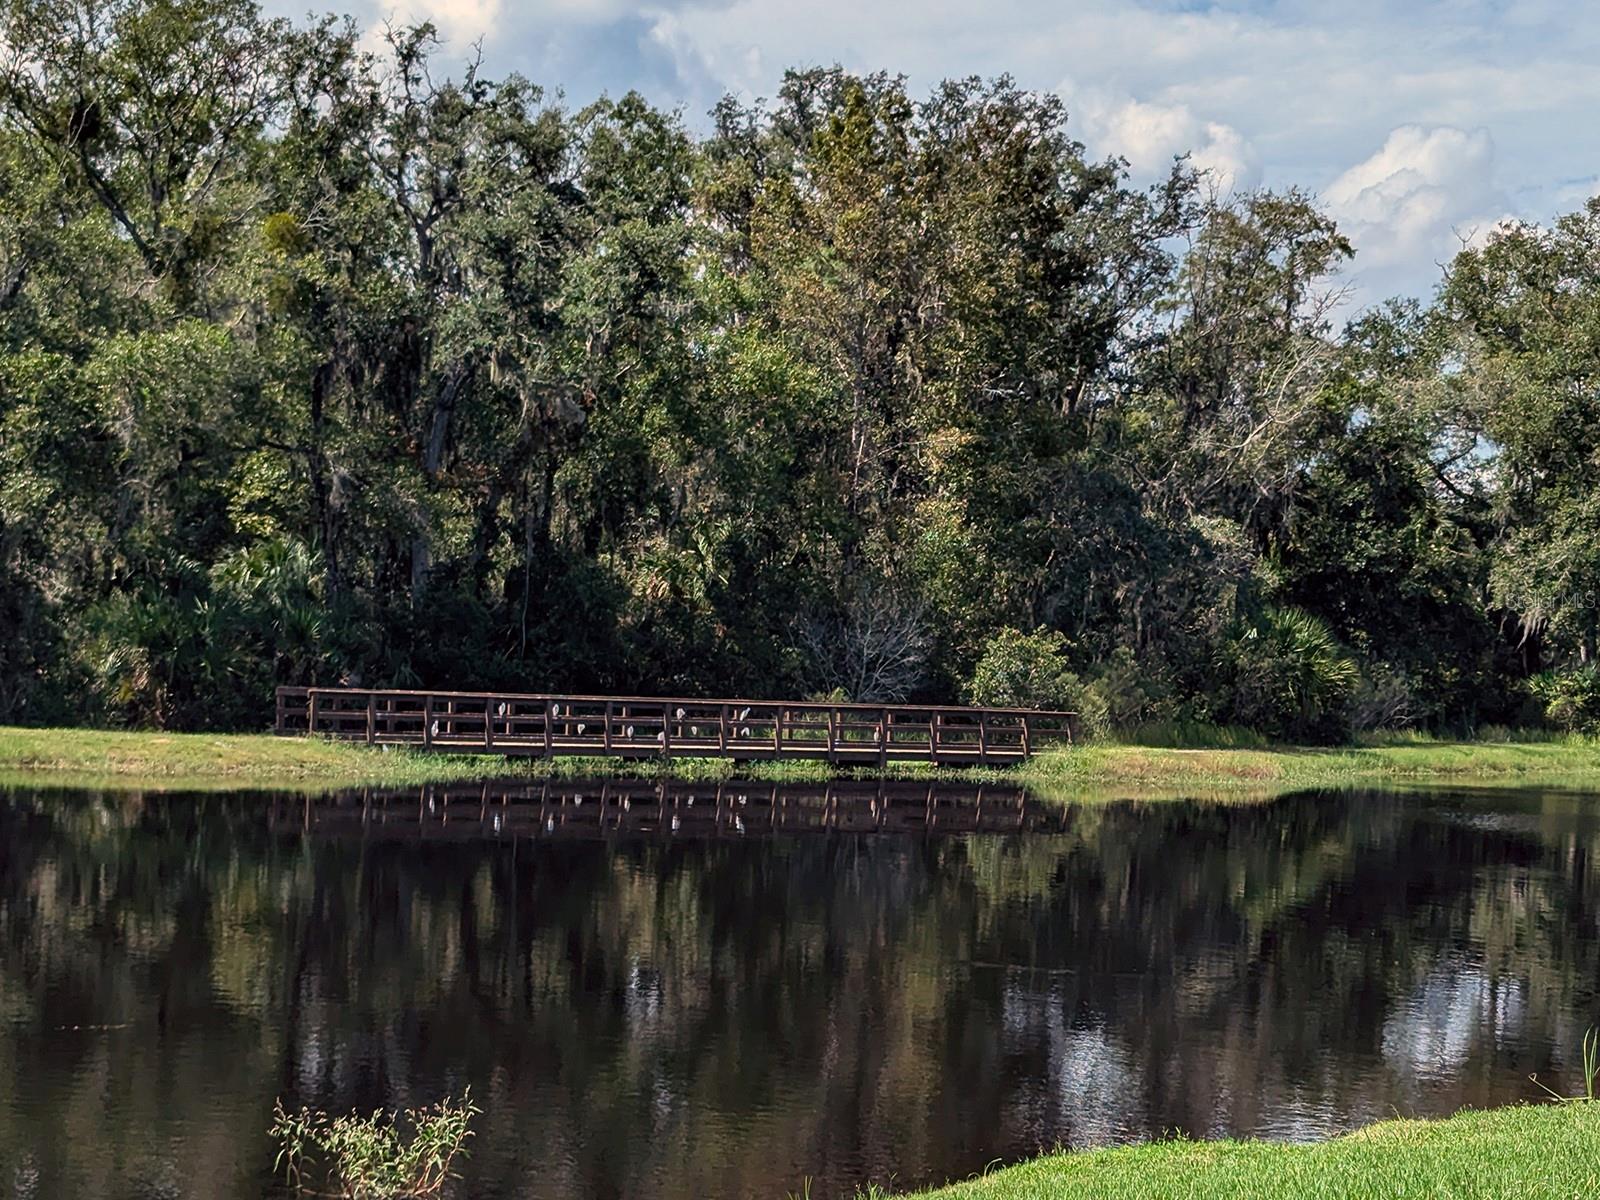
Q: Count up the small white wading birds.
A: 11